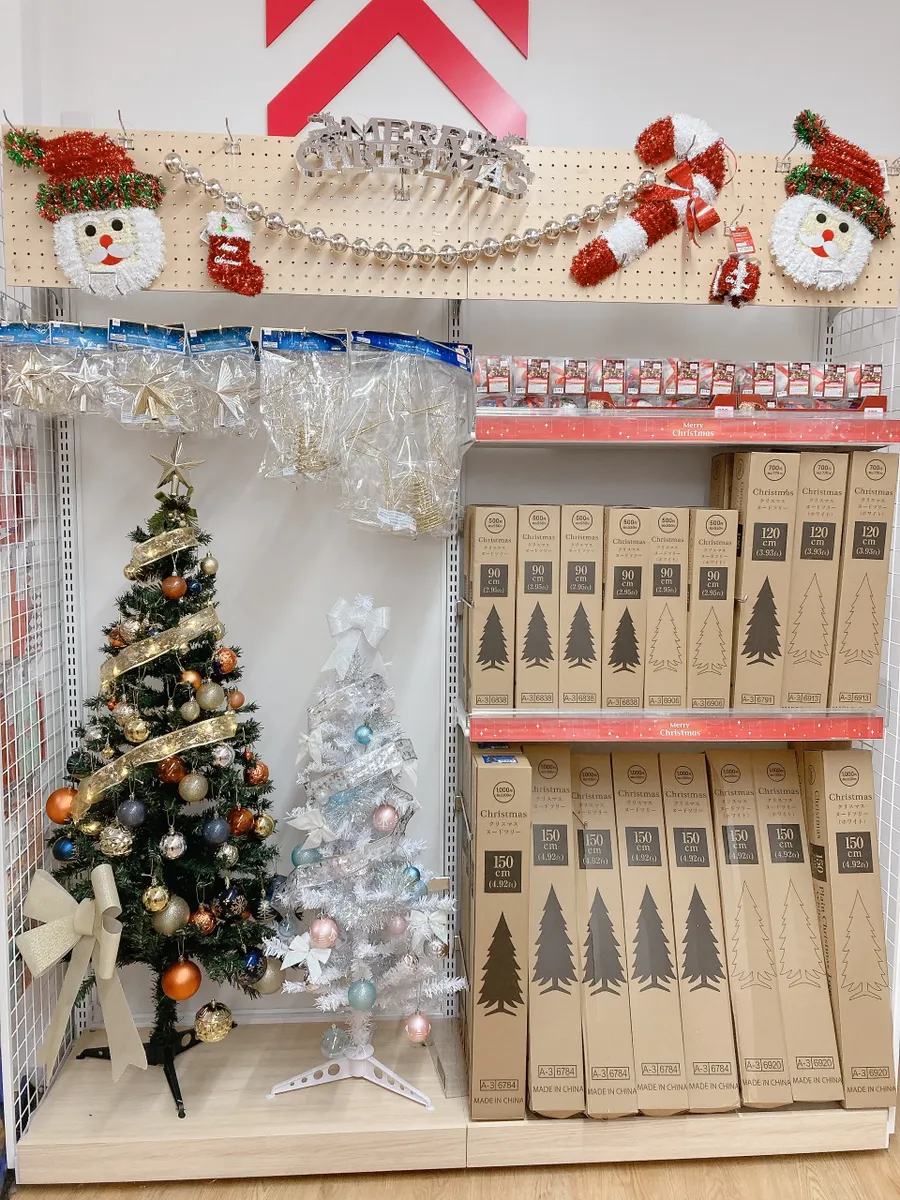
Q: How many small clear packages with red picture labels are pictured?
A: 11